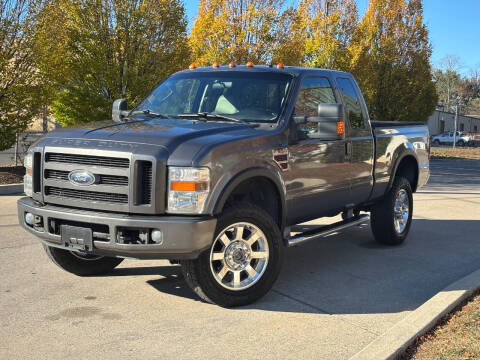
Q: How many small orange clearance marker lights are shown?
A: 5